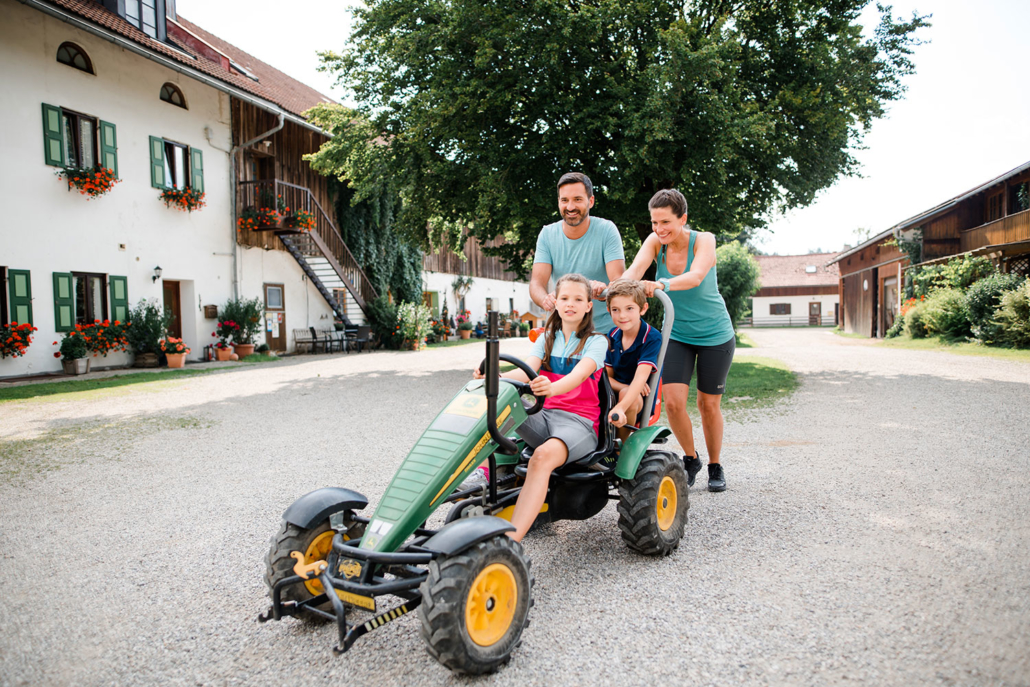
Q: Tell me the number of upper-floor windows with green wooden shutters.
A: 2